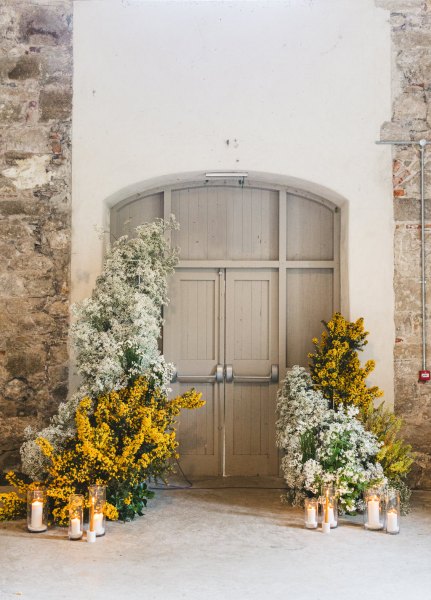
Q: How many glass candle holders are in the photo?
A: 7